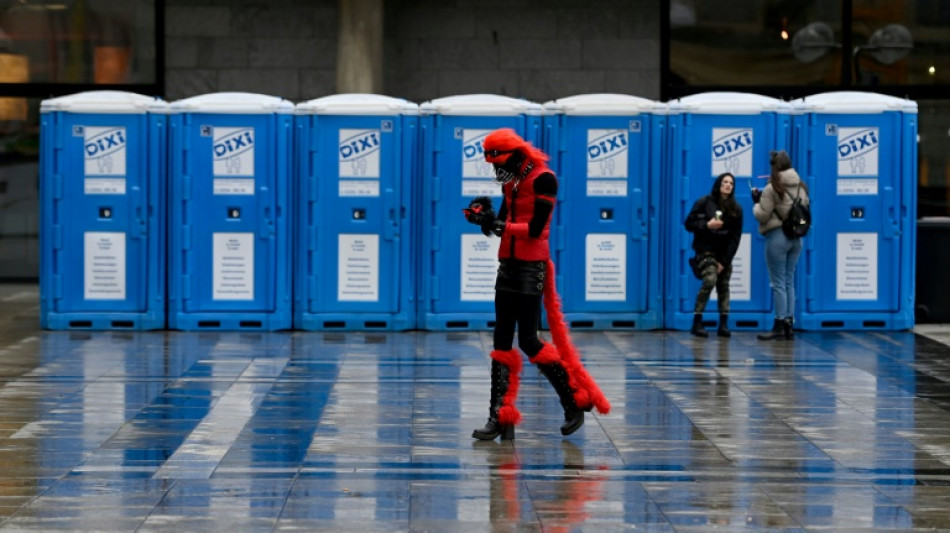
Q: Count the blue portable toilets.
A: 7